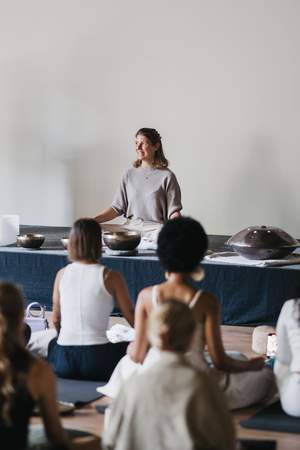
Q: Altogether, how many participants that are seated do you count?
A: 5